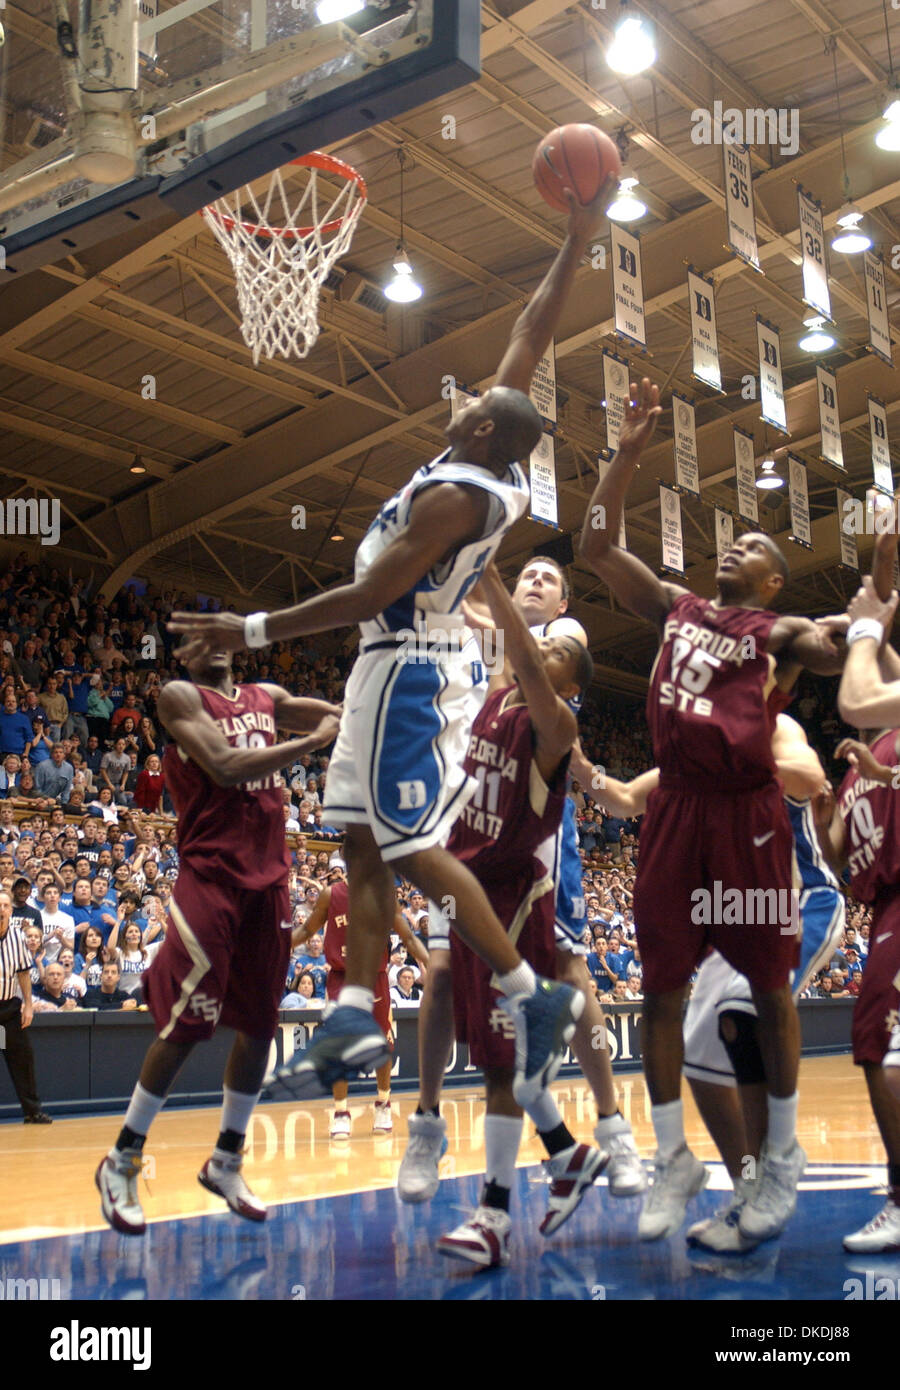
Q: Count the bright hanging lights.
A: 8